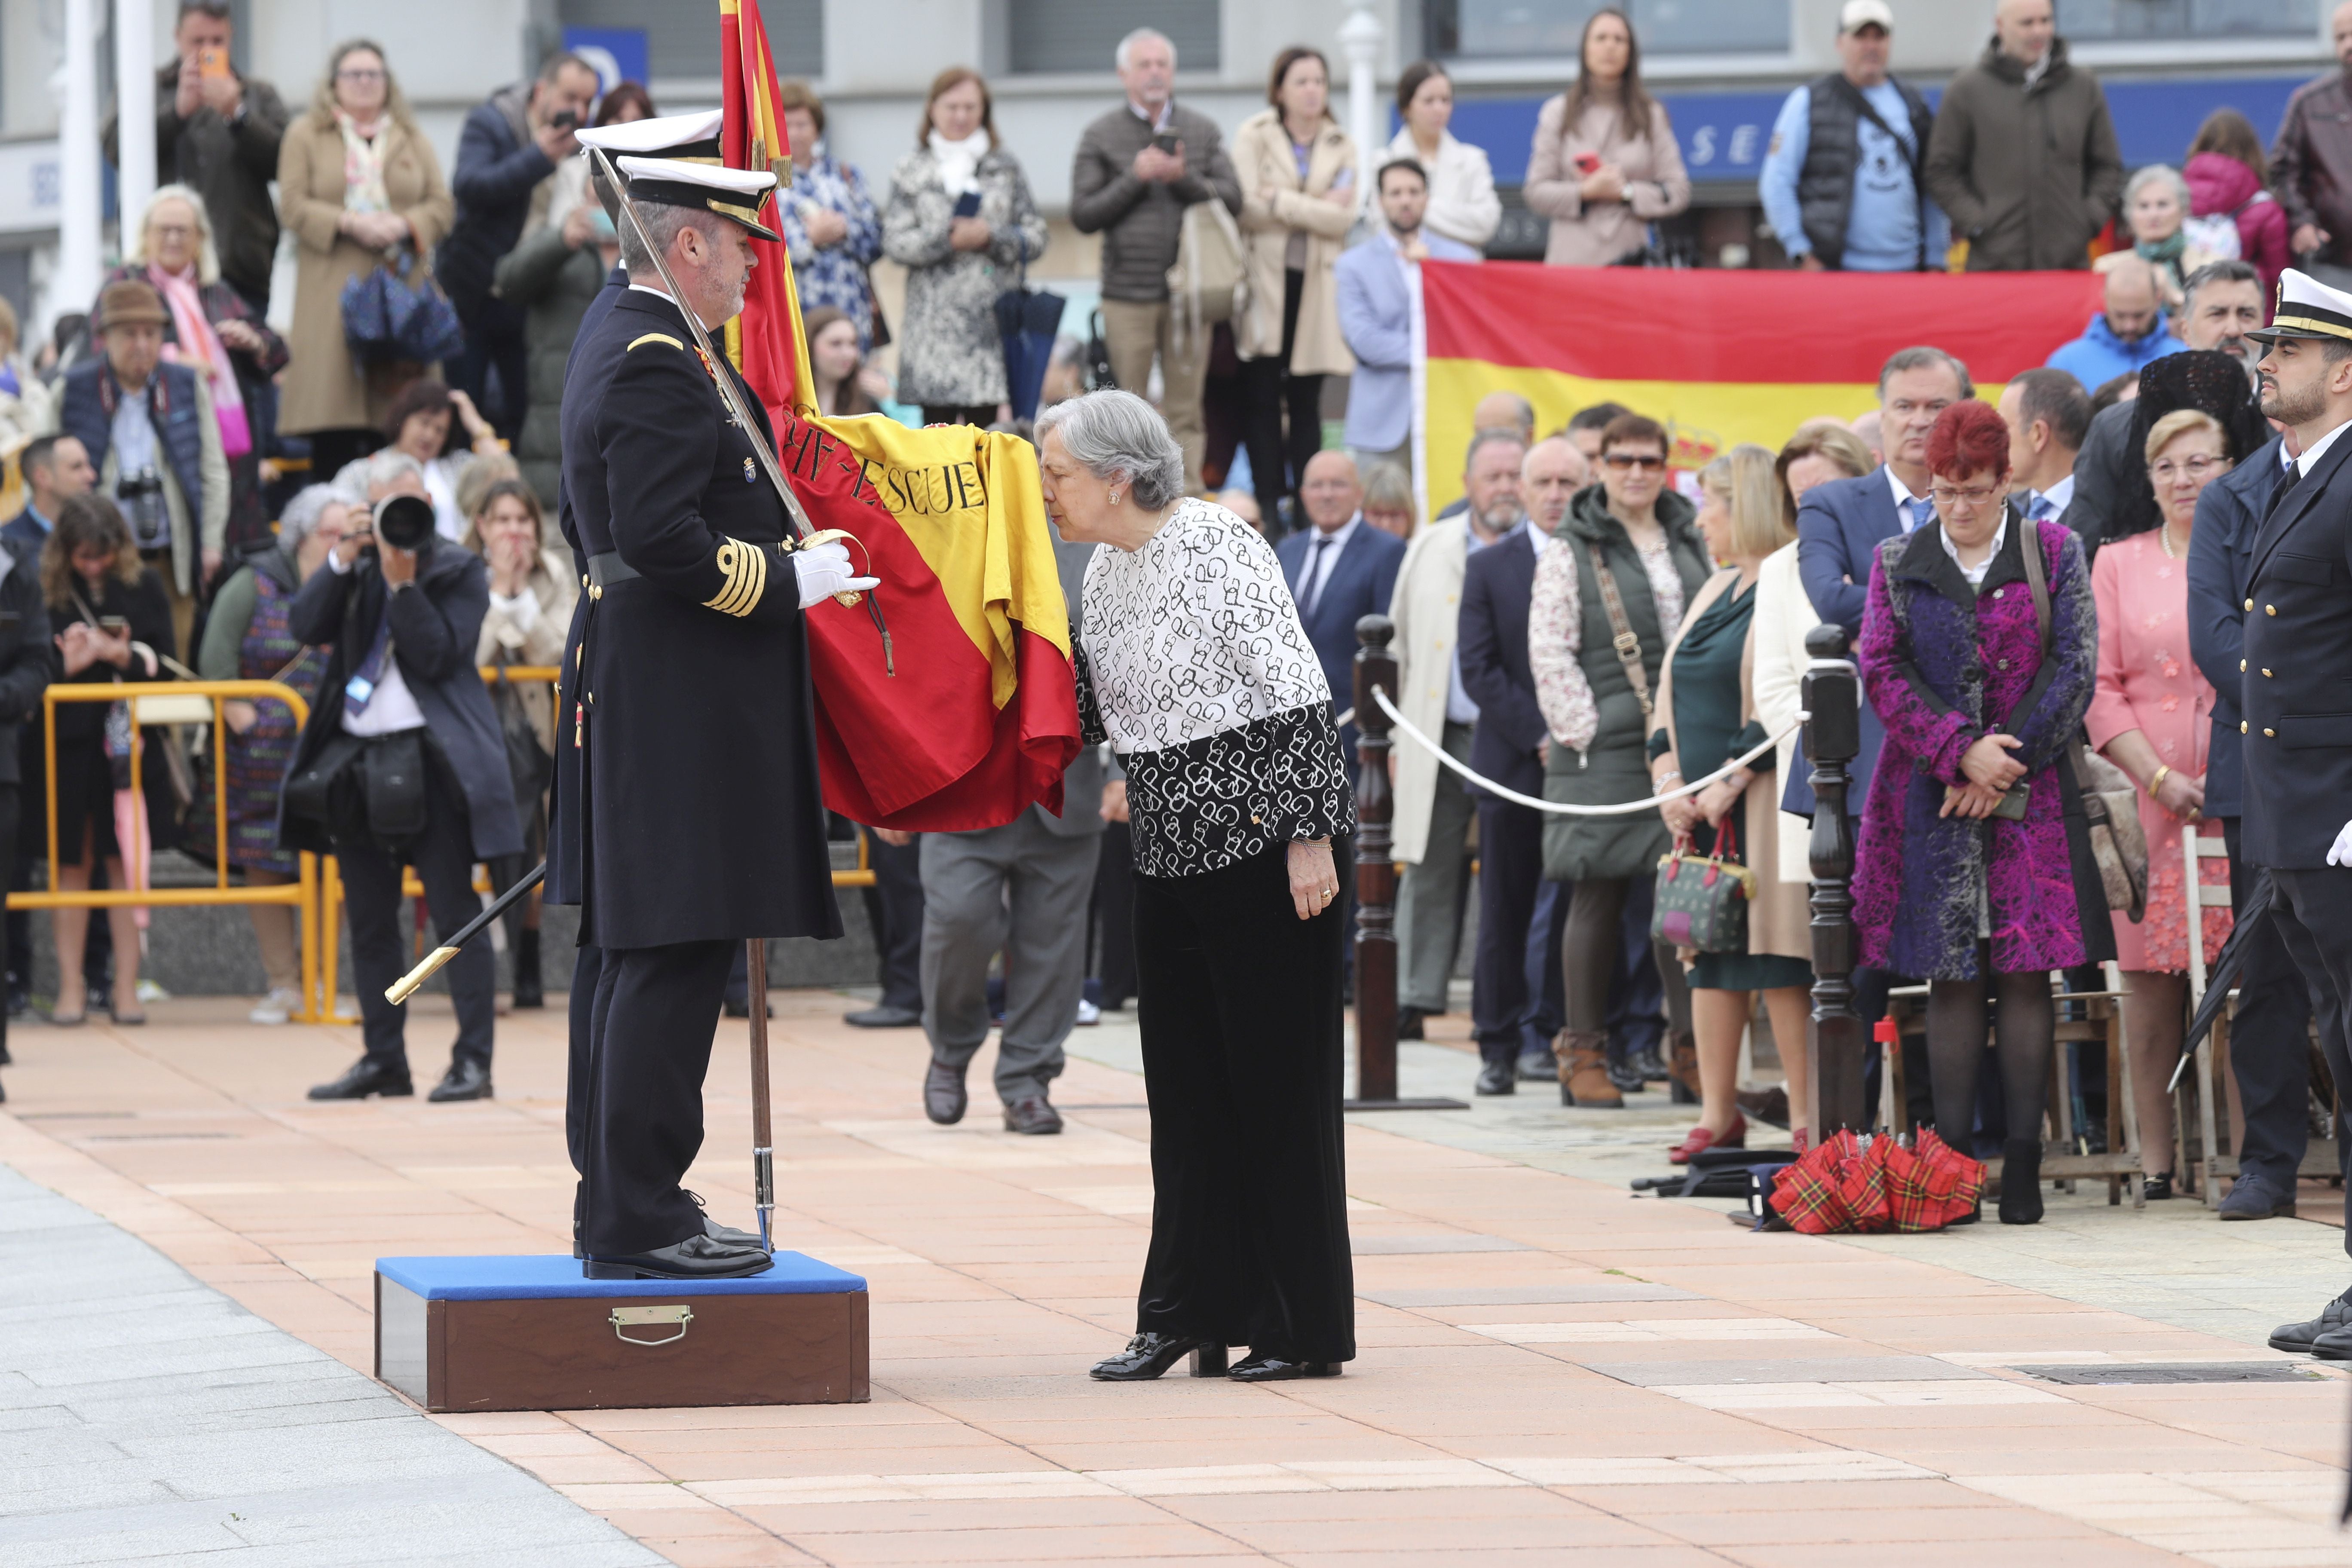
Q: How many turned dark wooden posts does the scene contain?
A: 2